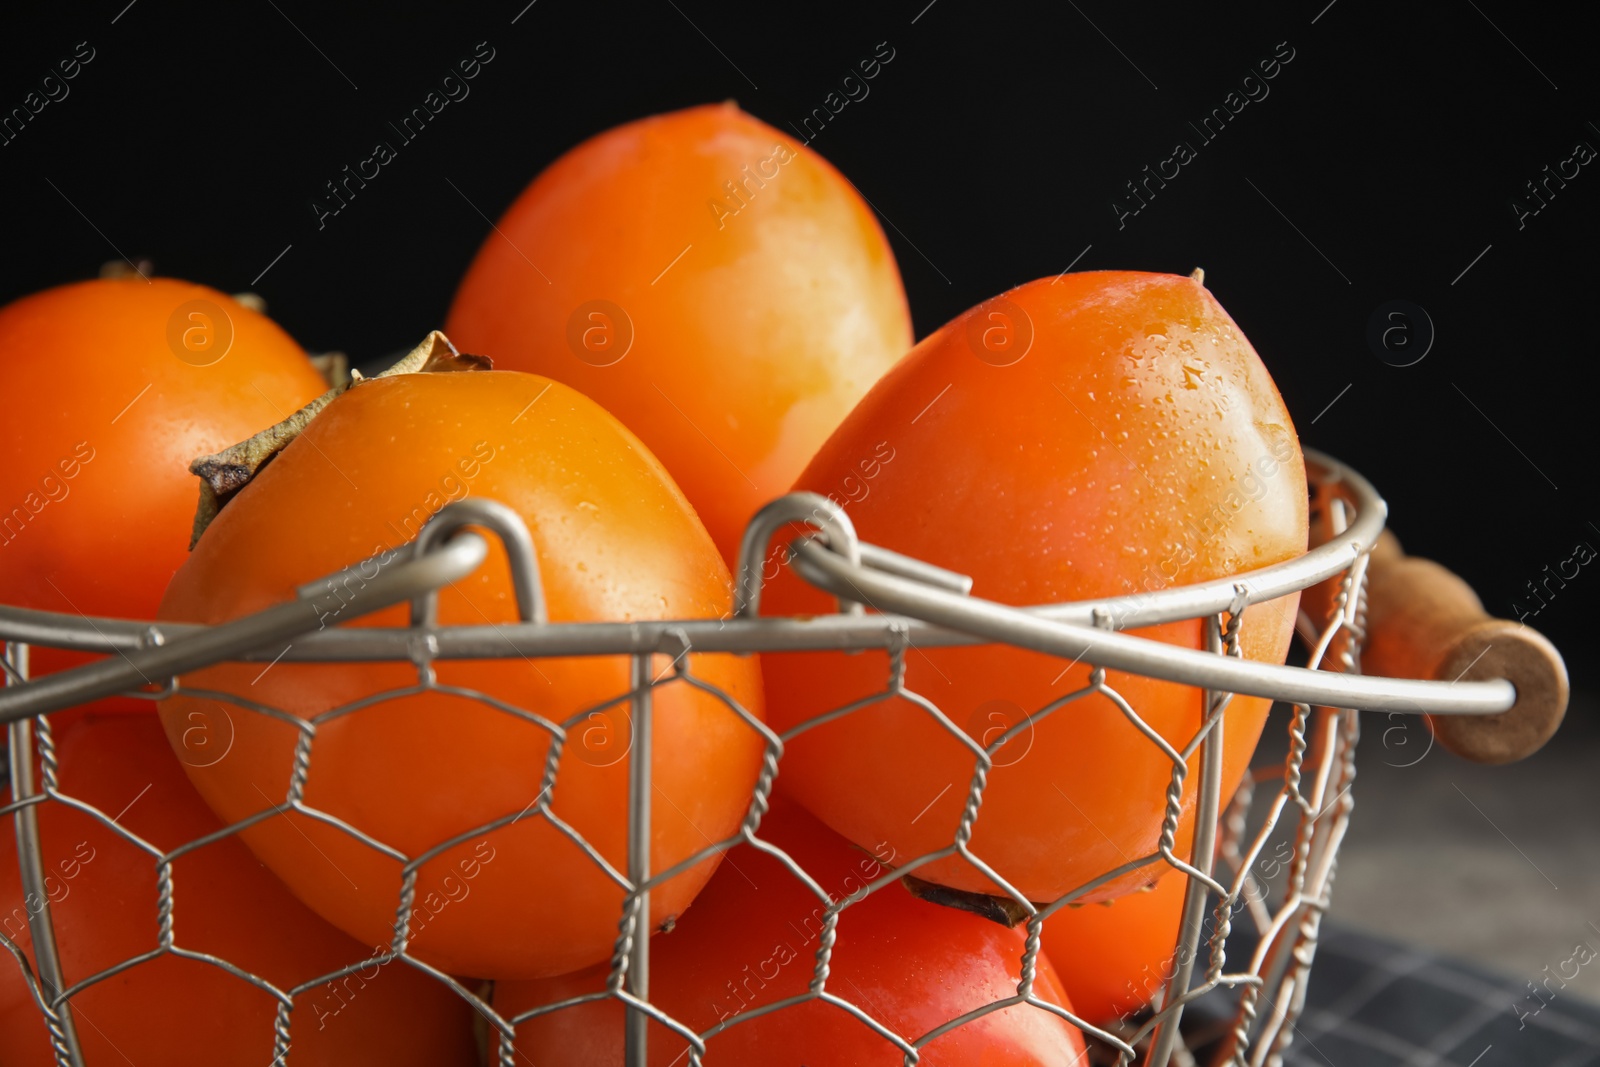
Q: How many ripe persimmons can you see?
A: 7